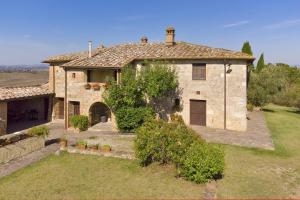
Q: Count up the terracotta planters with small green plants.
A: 4